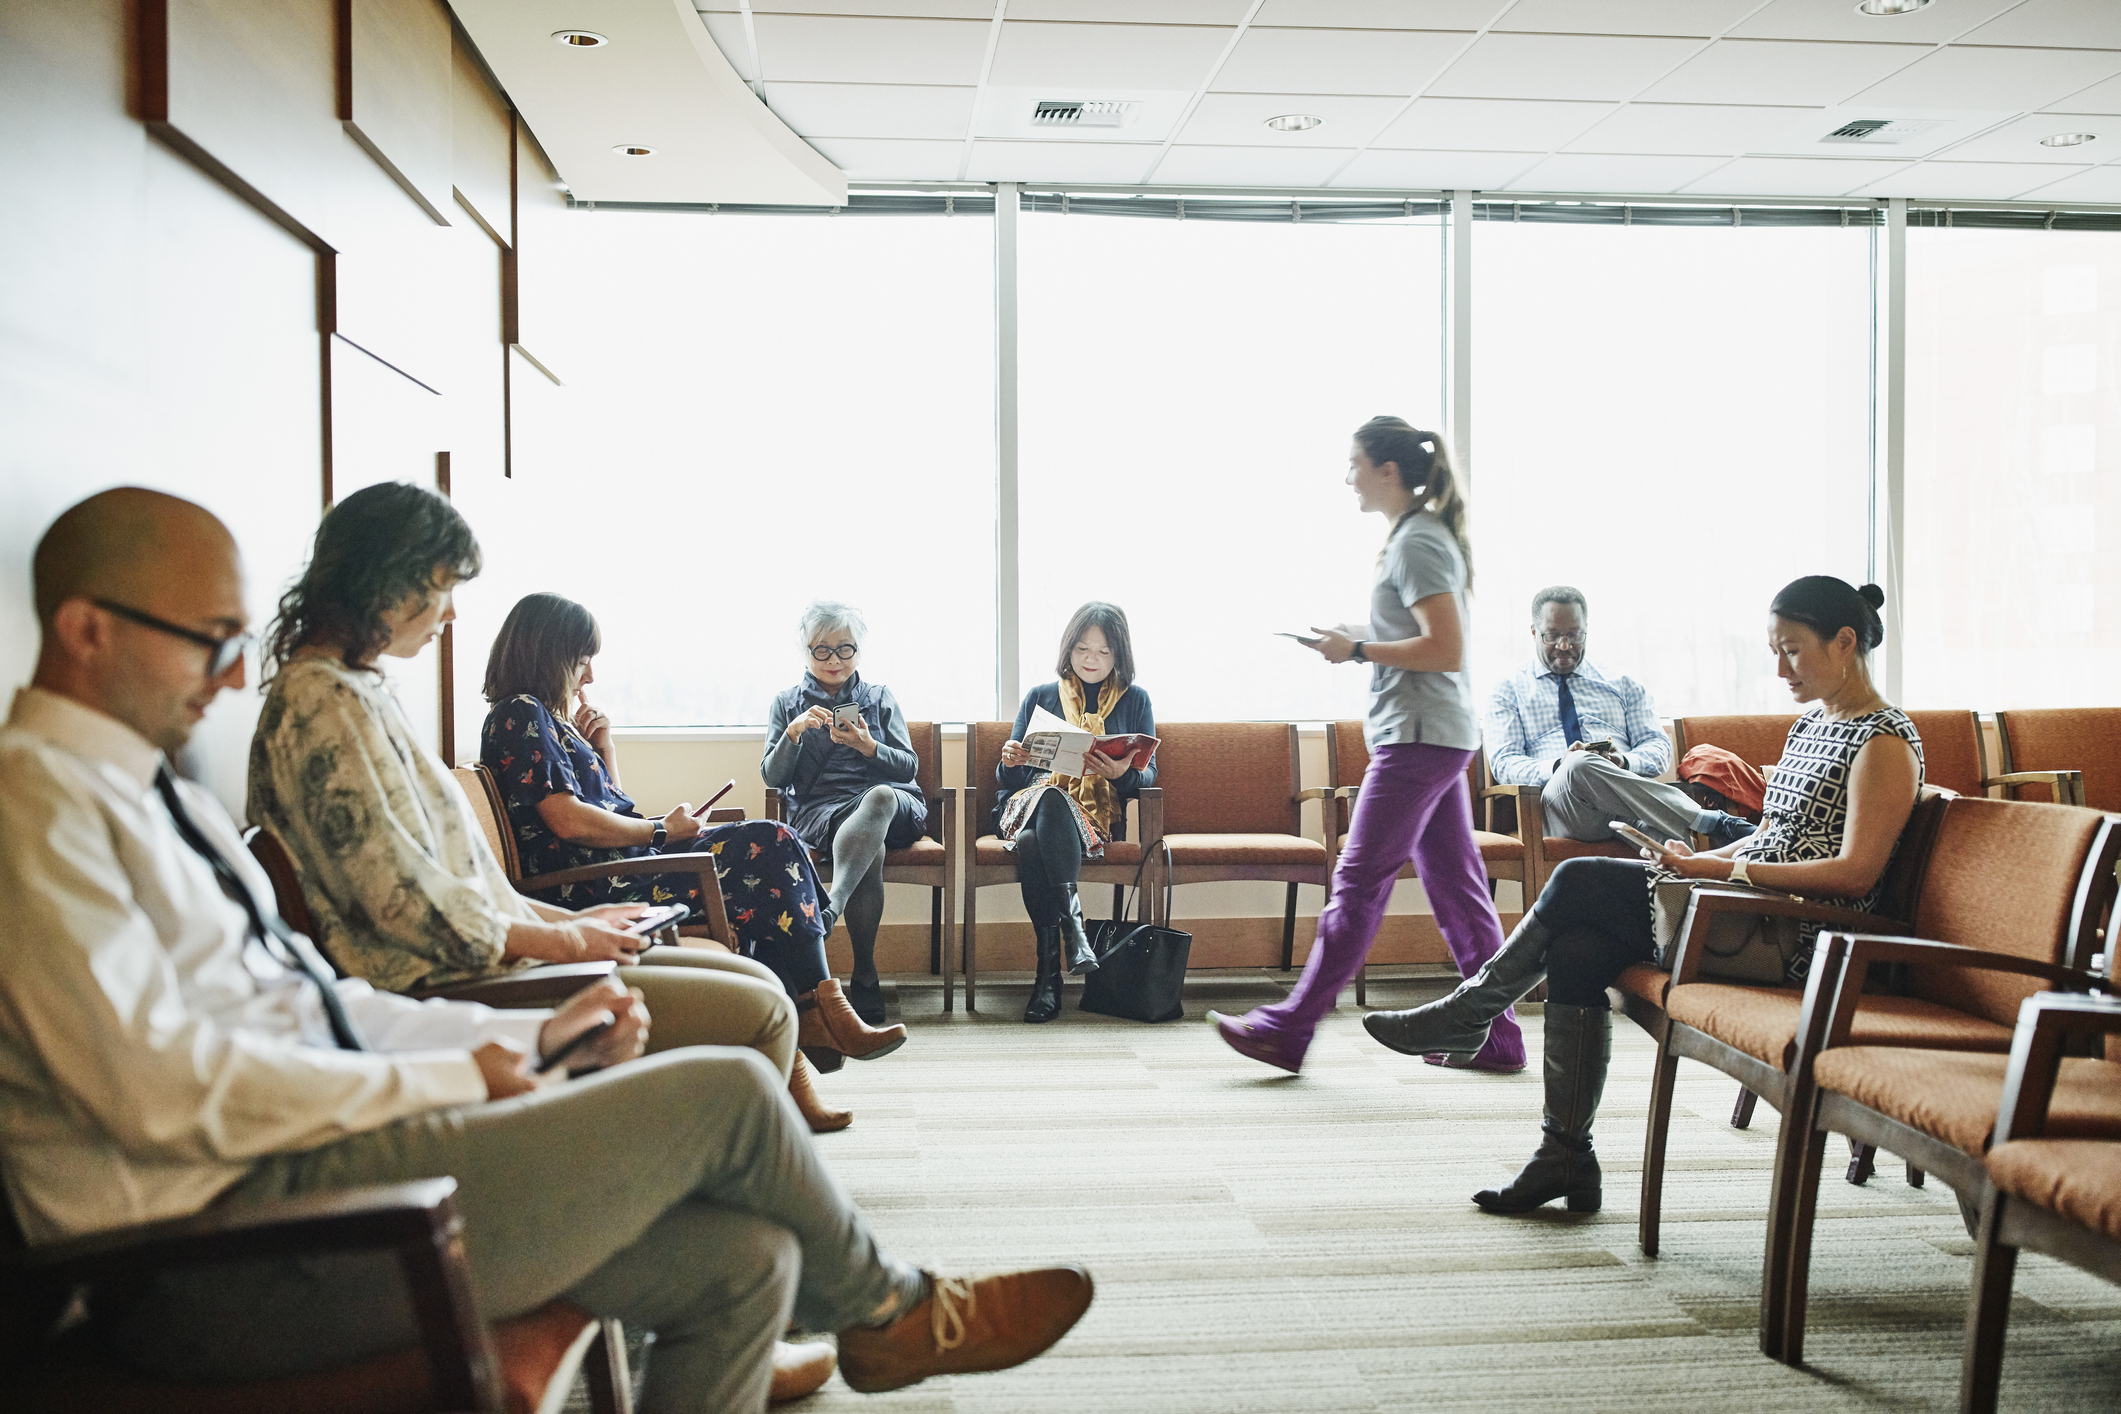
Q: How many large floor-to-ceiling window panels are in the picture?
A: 4